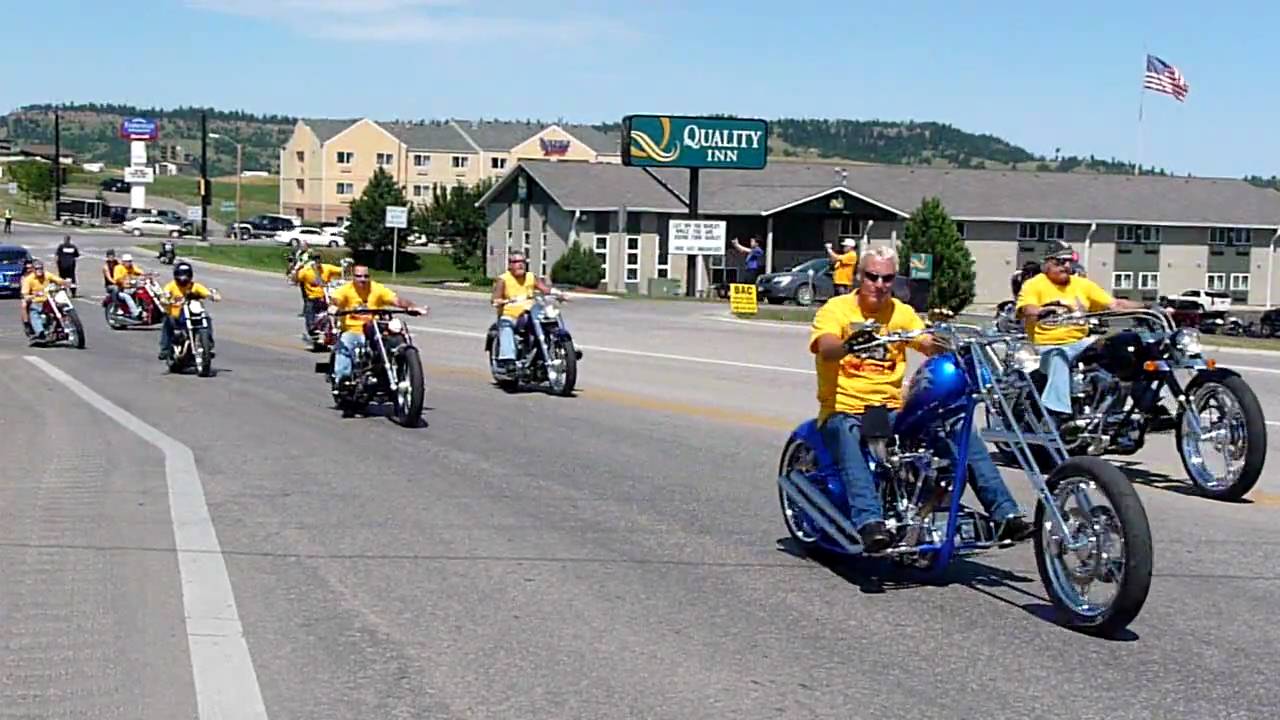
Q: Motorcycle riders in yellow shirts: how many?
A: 8